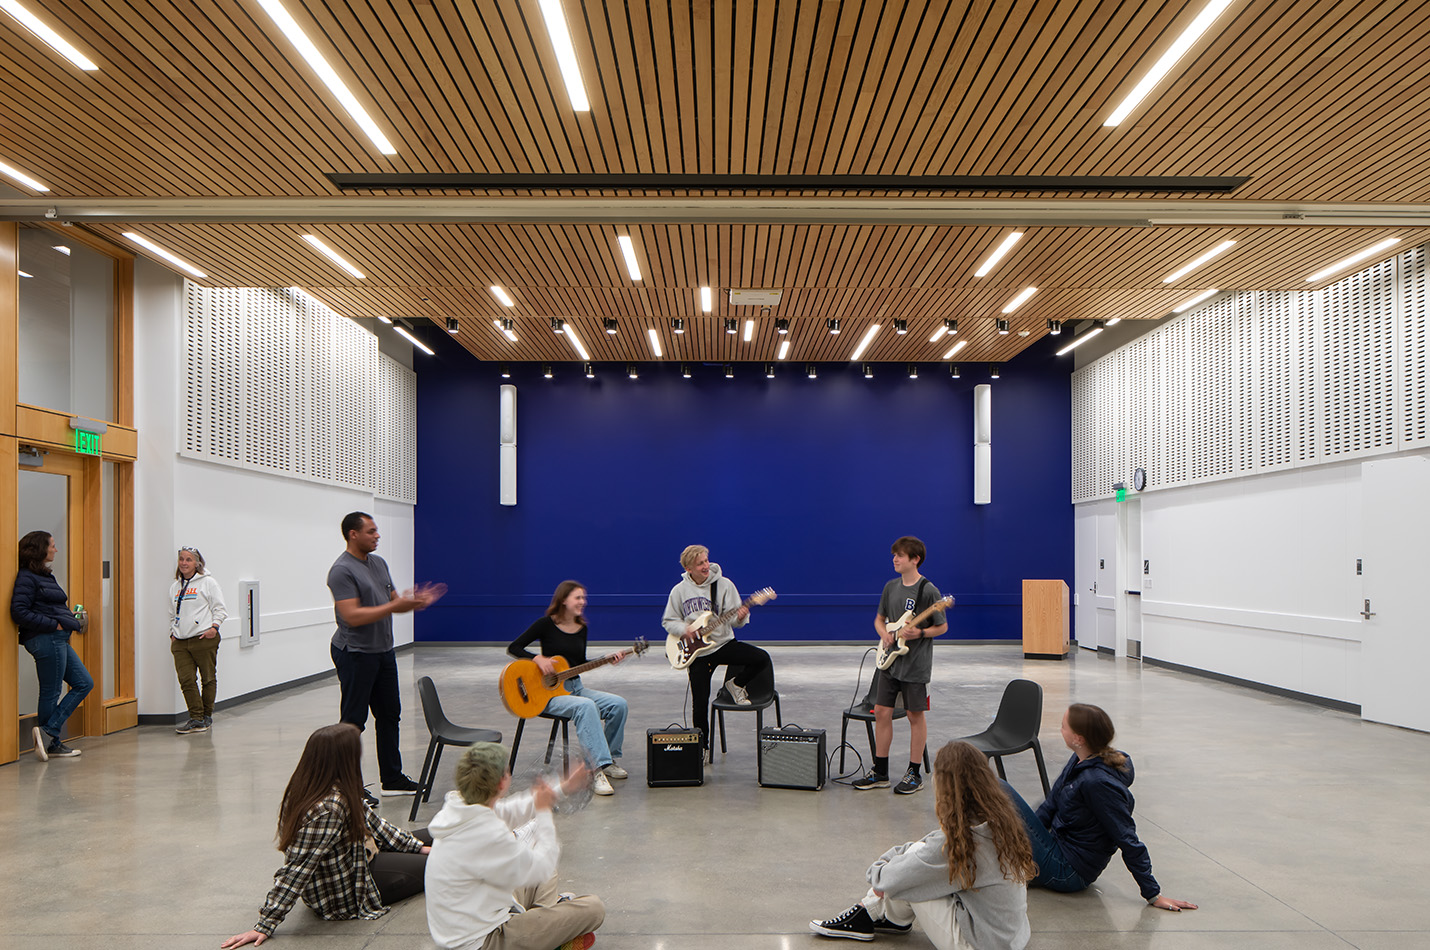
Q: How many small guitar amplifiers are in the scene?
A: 2